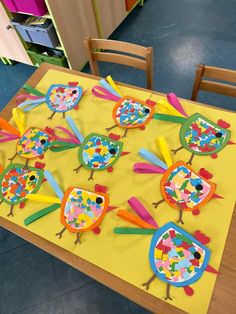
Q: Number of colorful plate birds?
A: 9